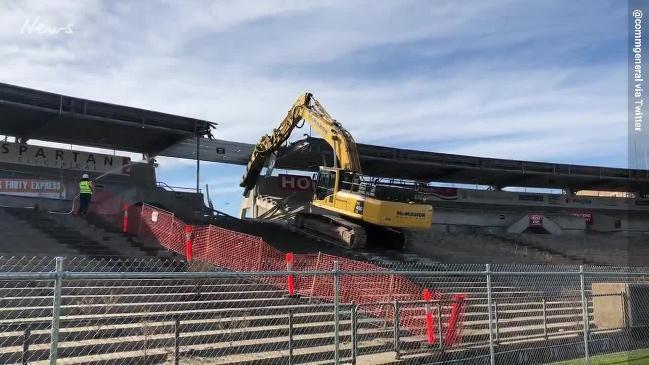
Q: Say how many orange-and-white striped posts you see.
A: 4